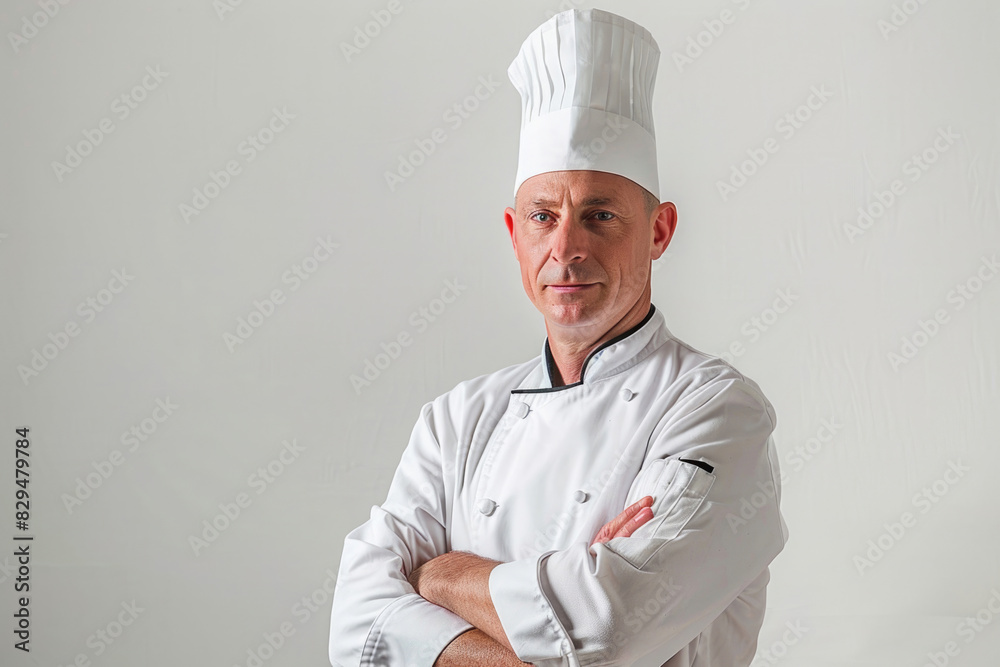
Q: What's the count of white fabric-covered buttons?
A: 4